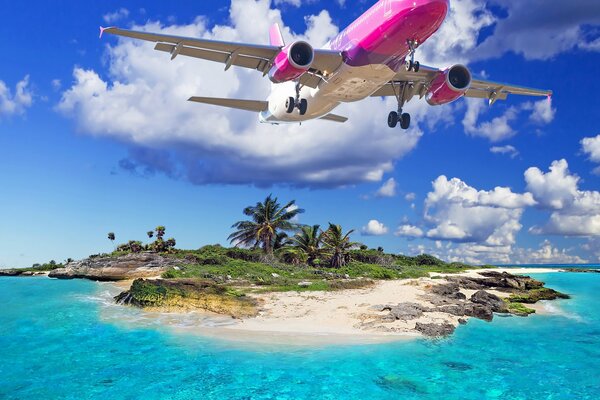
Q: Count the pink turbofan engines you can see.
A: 2